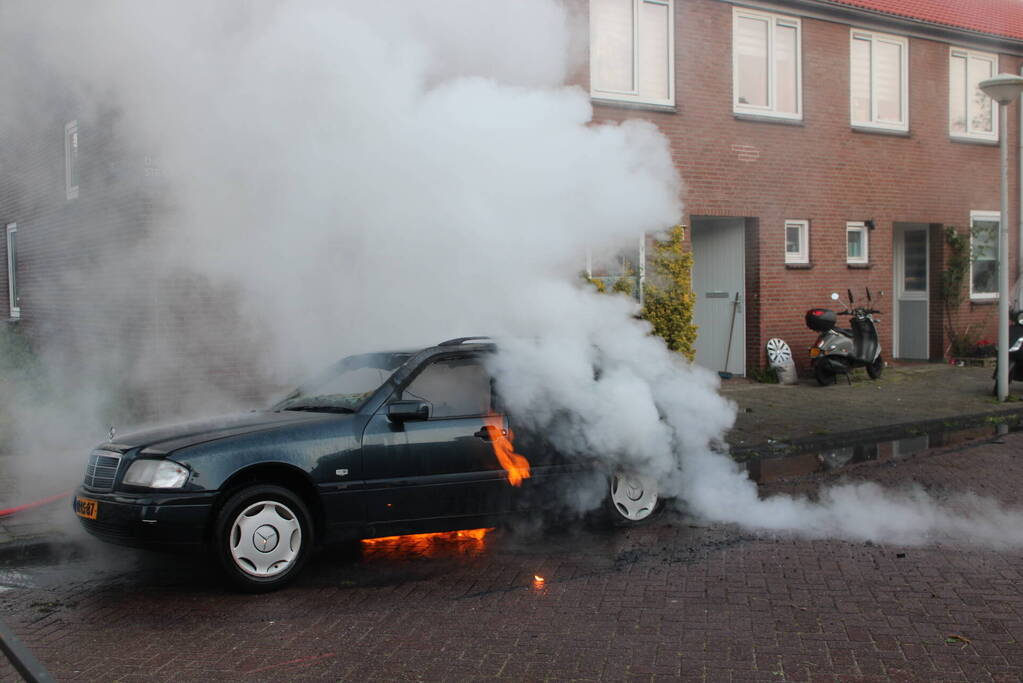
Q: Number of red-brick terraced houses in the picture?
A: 2